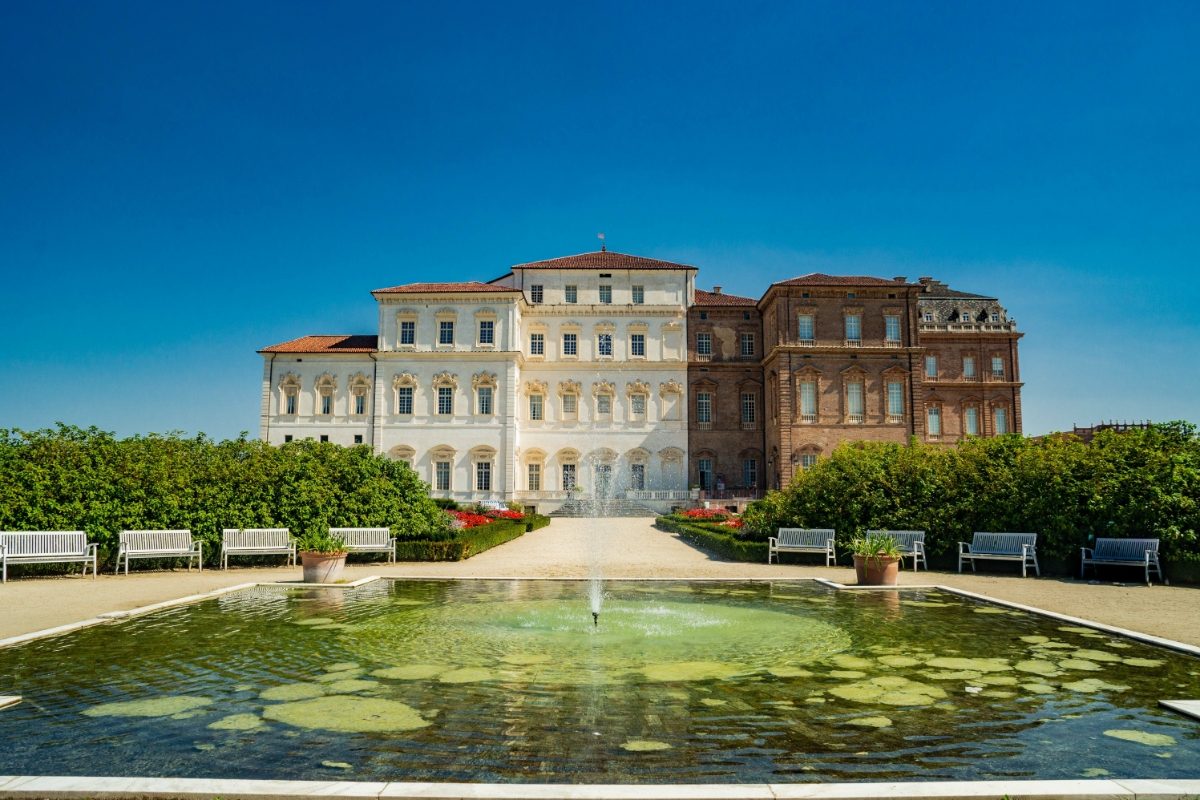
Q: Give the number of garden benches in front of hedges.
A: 8